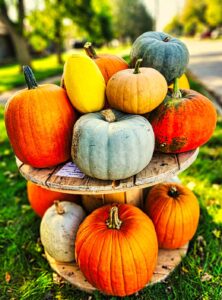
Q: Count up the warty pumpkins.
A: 0